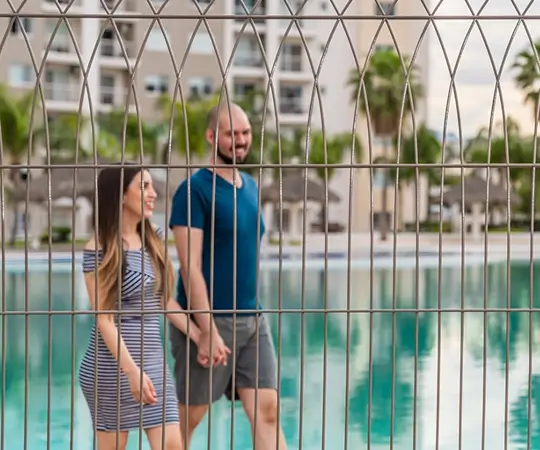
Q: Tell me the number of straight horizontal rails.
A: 3